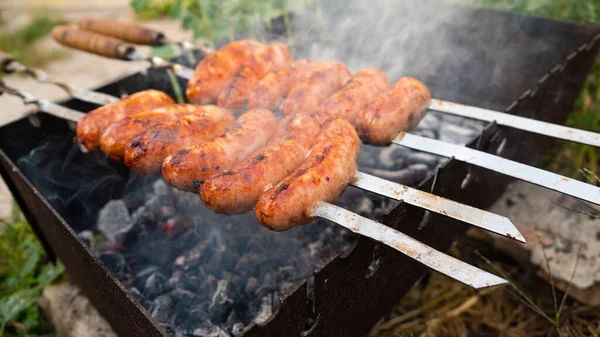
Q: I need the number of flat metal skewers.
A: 4